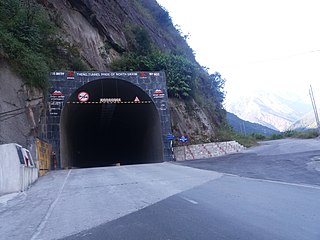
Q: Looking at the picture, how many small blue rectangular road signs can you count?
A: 2